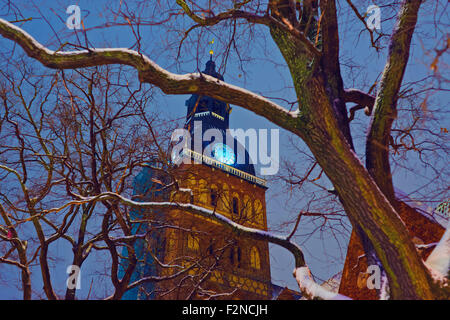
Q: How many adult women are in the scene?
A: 0